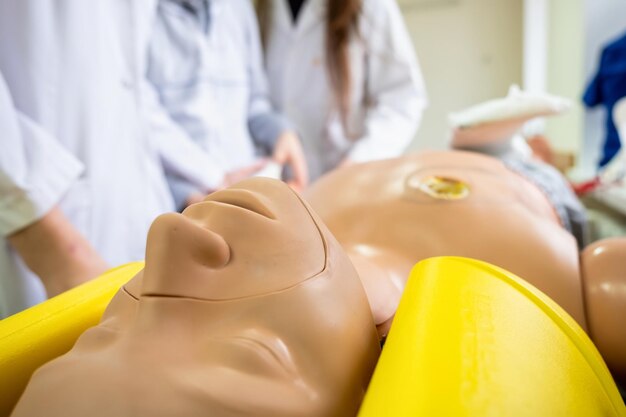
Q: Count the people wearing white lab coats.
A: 3